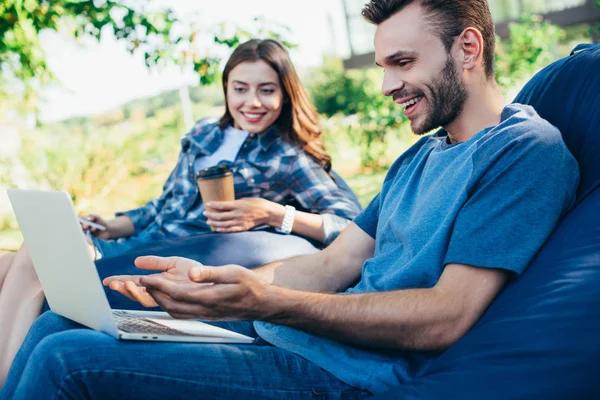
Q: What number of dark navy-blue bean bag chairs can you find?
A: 2